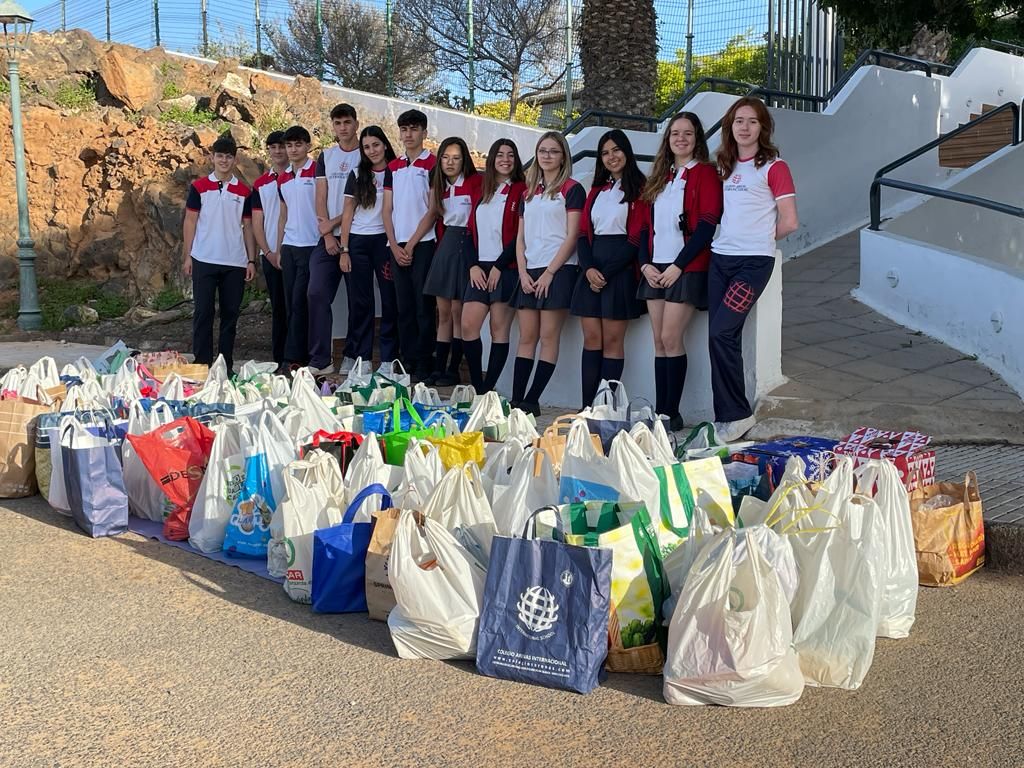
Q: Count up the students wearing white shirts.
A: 12